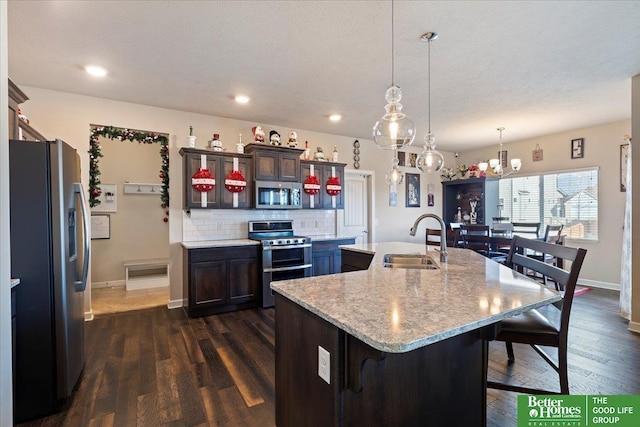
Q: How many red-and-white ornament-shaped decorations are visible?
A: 4